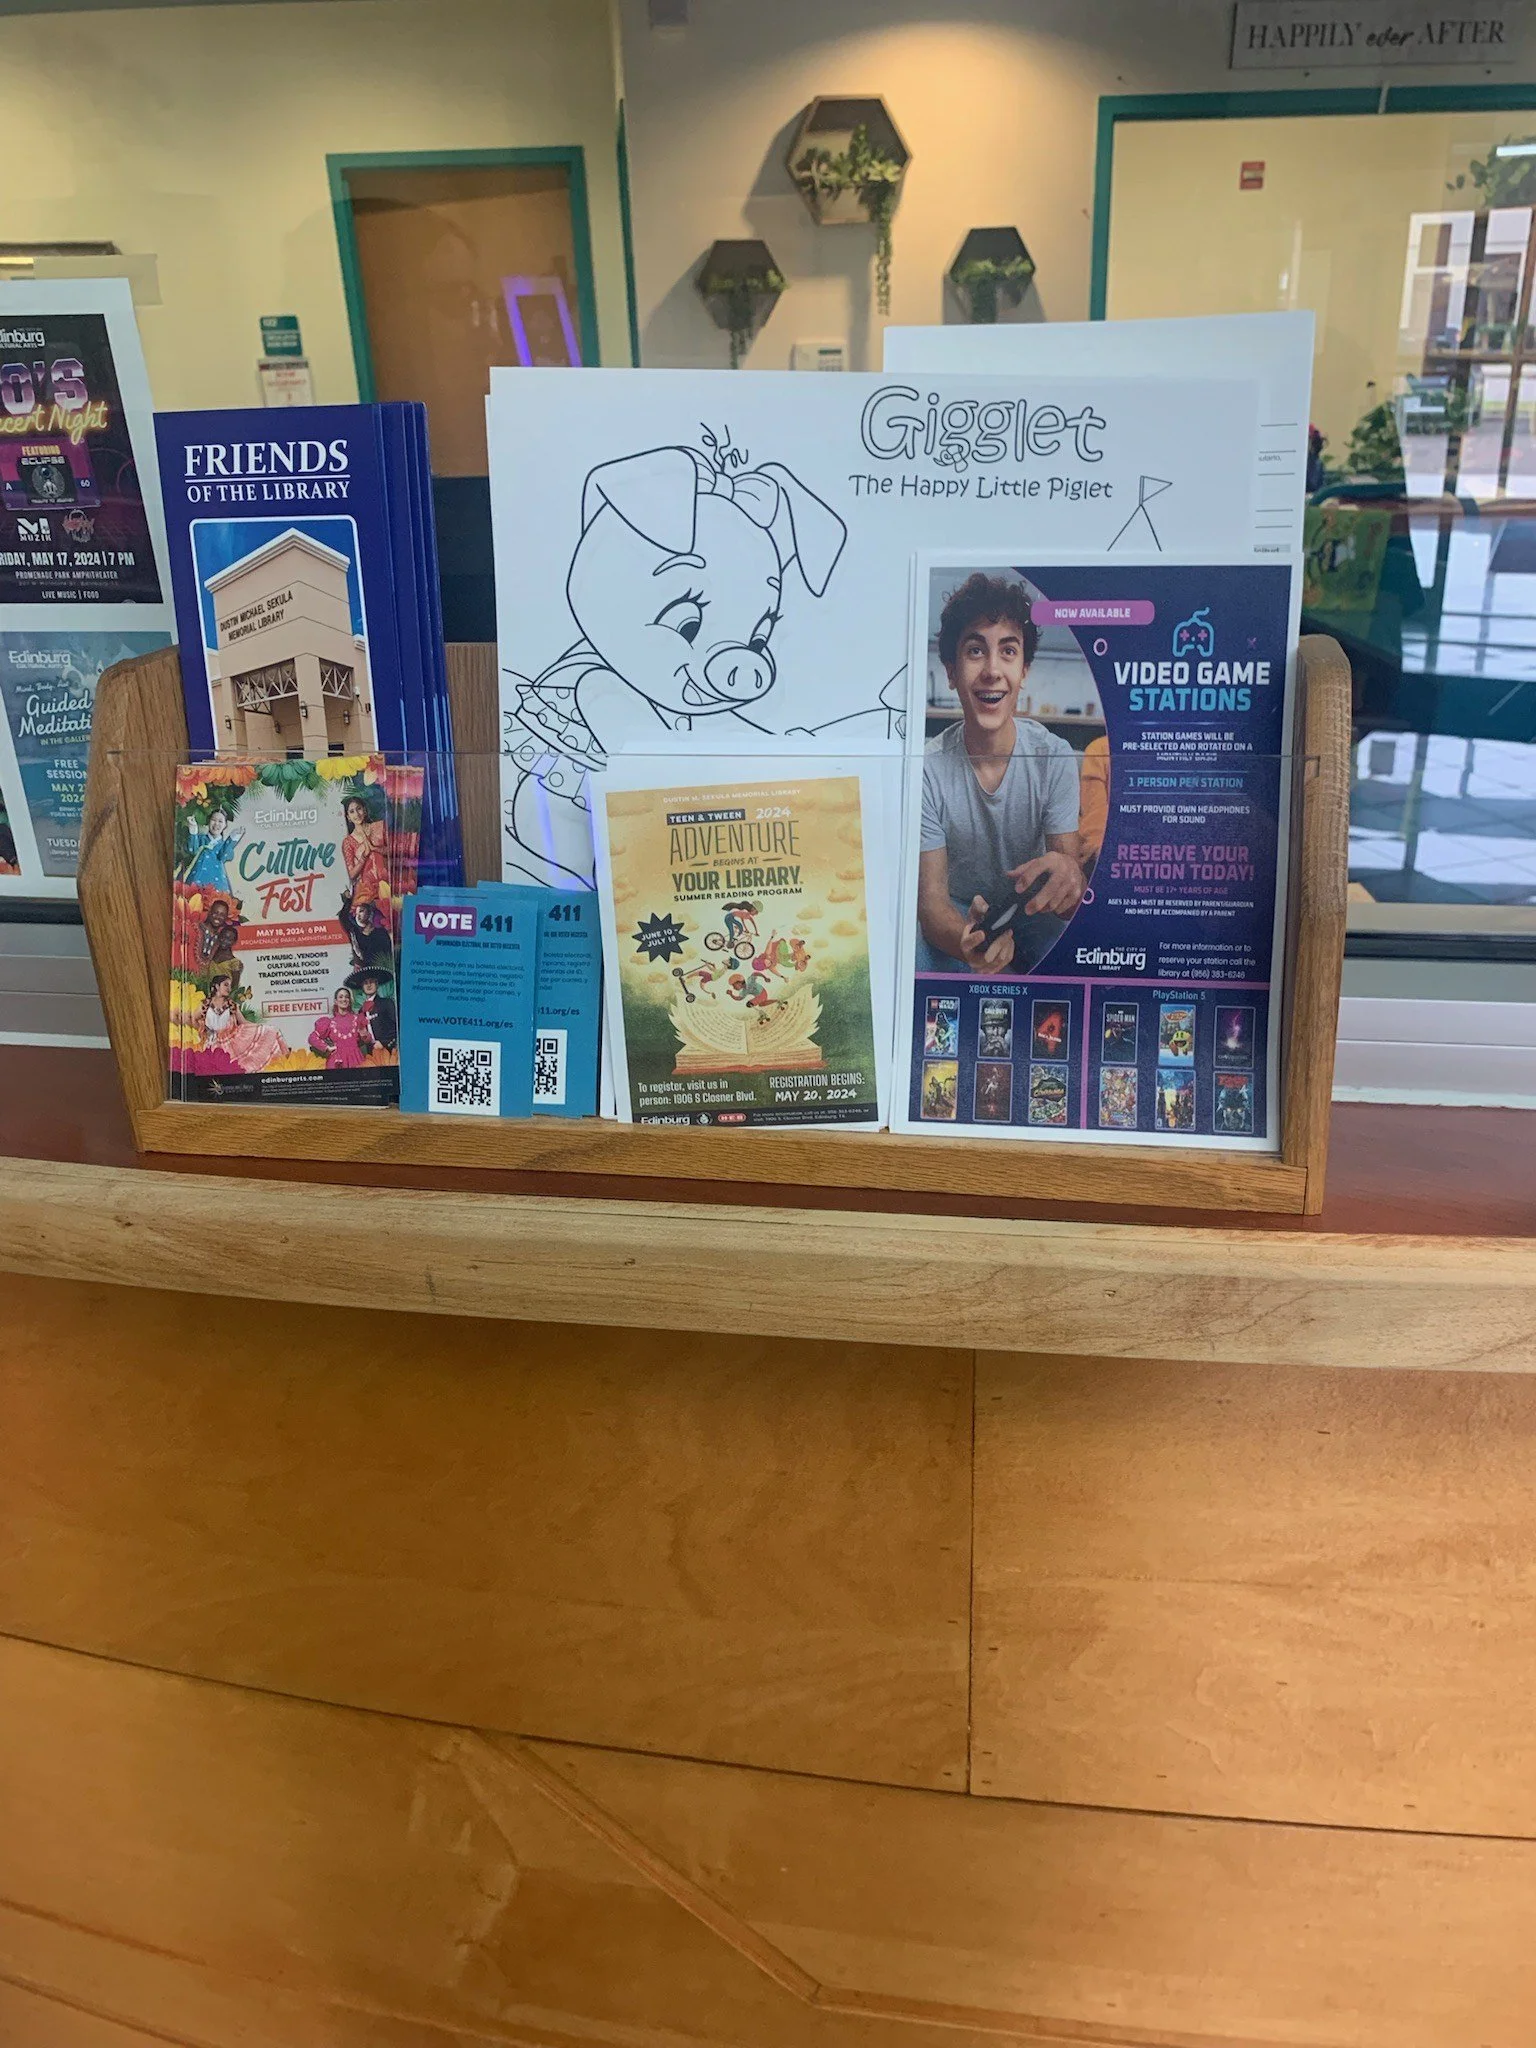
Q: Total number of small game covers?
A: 12